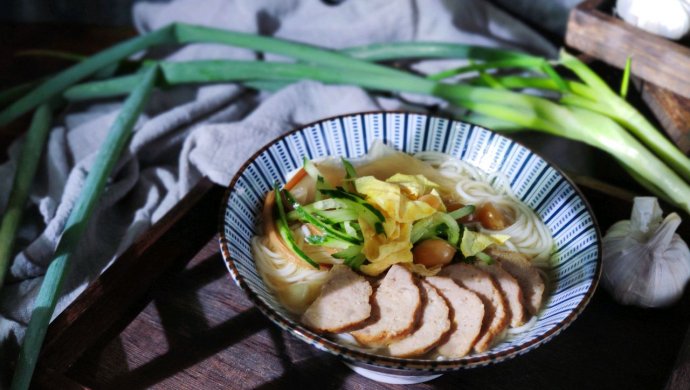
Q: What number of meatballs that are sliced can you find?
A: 7